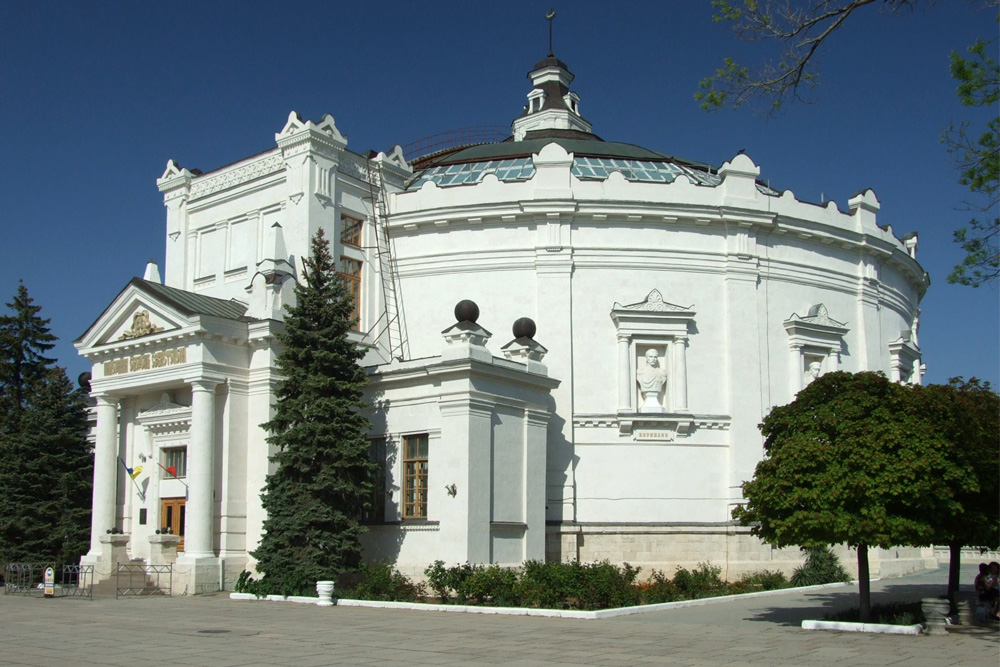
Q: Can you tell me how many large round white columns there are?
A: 2